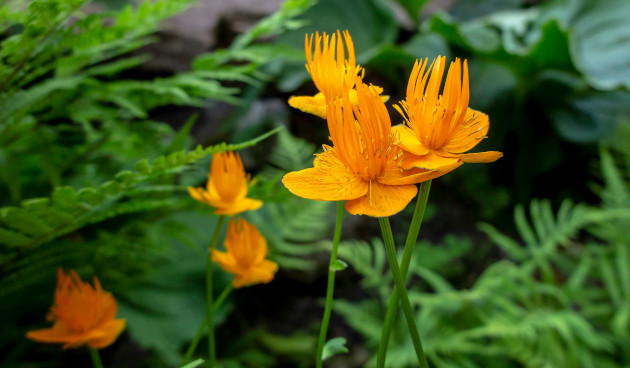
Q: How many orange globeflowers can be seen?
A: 6